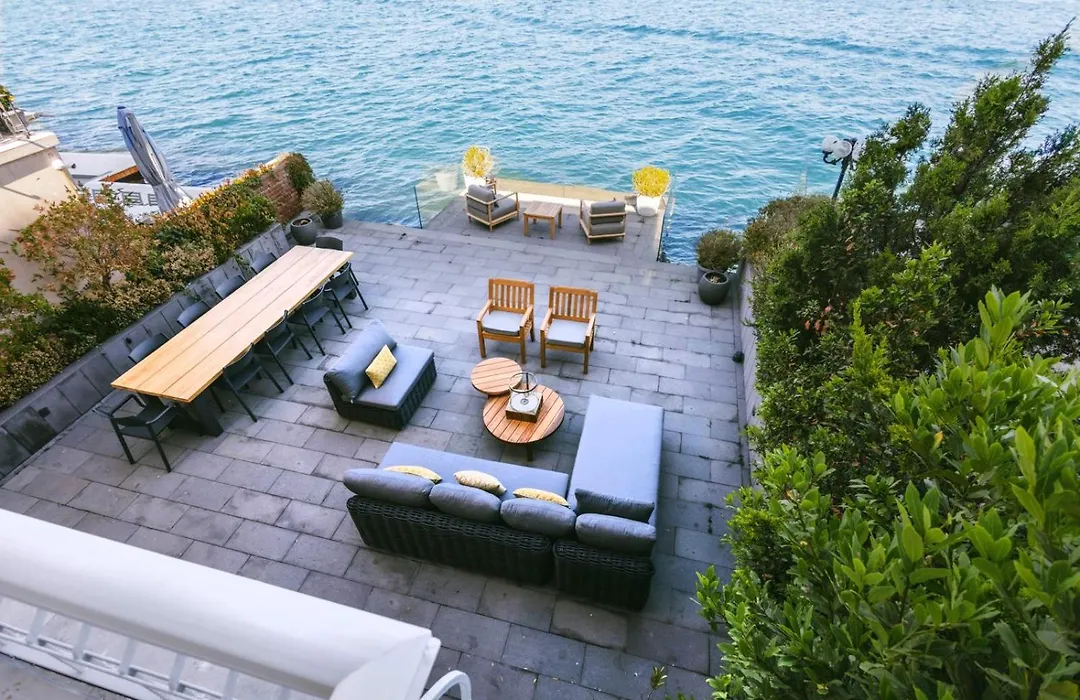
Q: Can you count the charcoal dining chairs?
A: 10